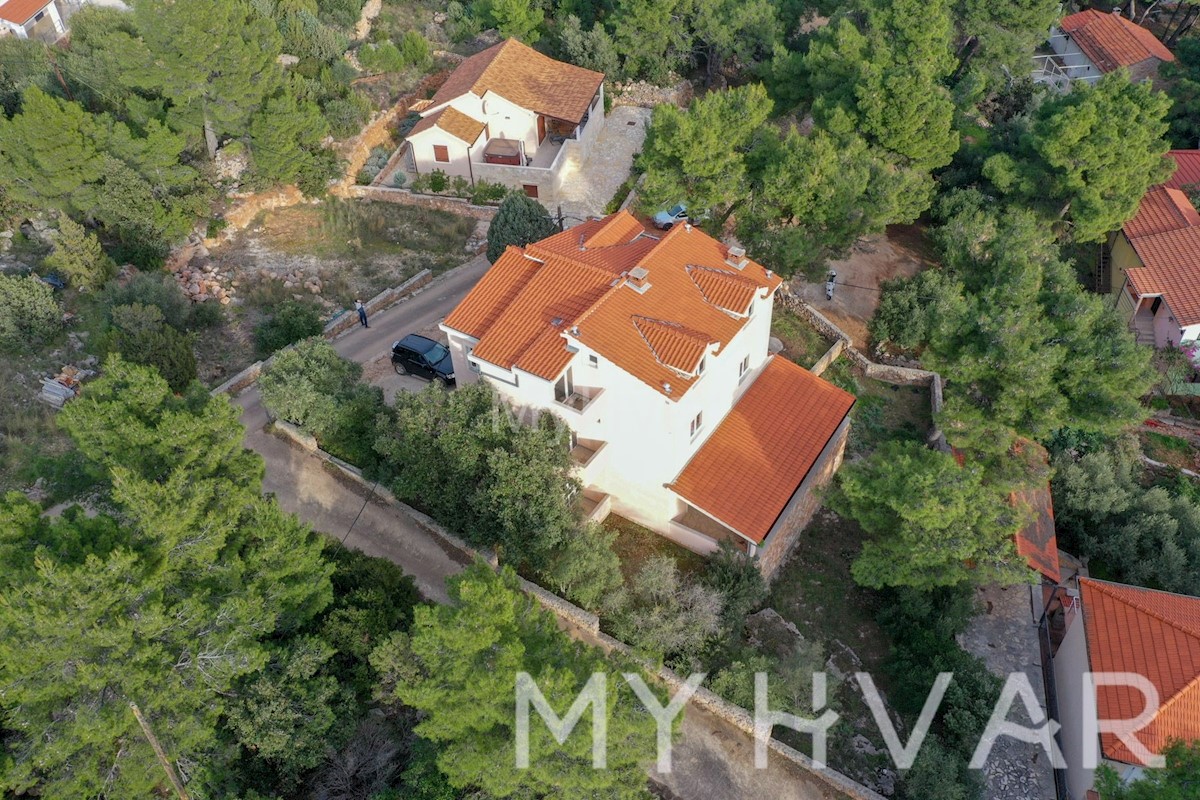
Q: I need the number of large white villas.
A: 1